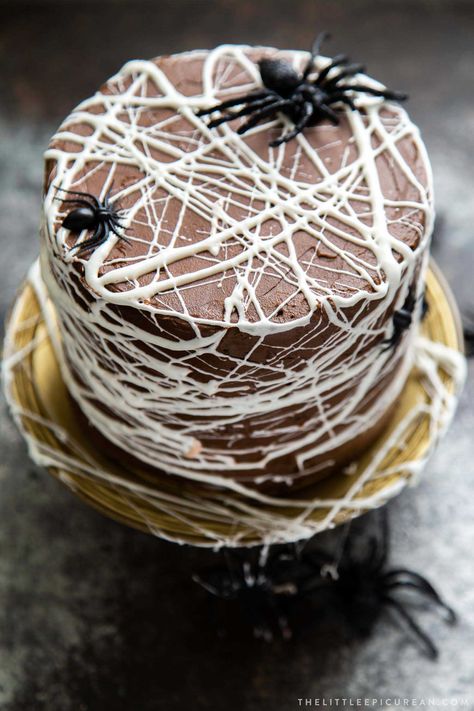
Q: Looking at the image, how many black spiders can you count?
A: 5